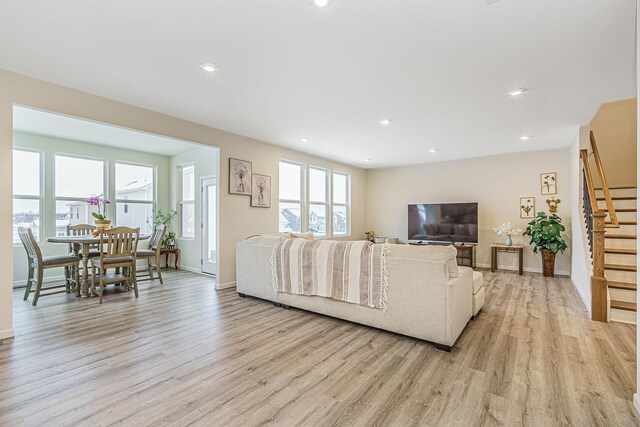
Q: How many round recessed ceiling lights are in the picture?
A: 8